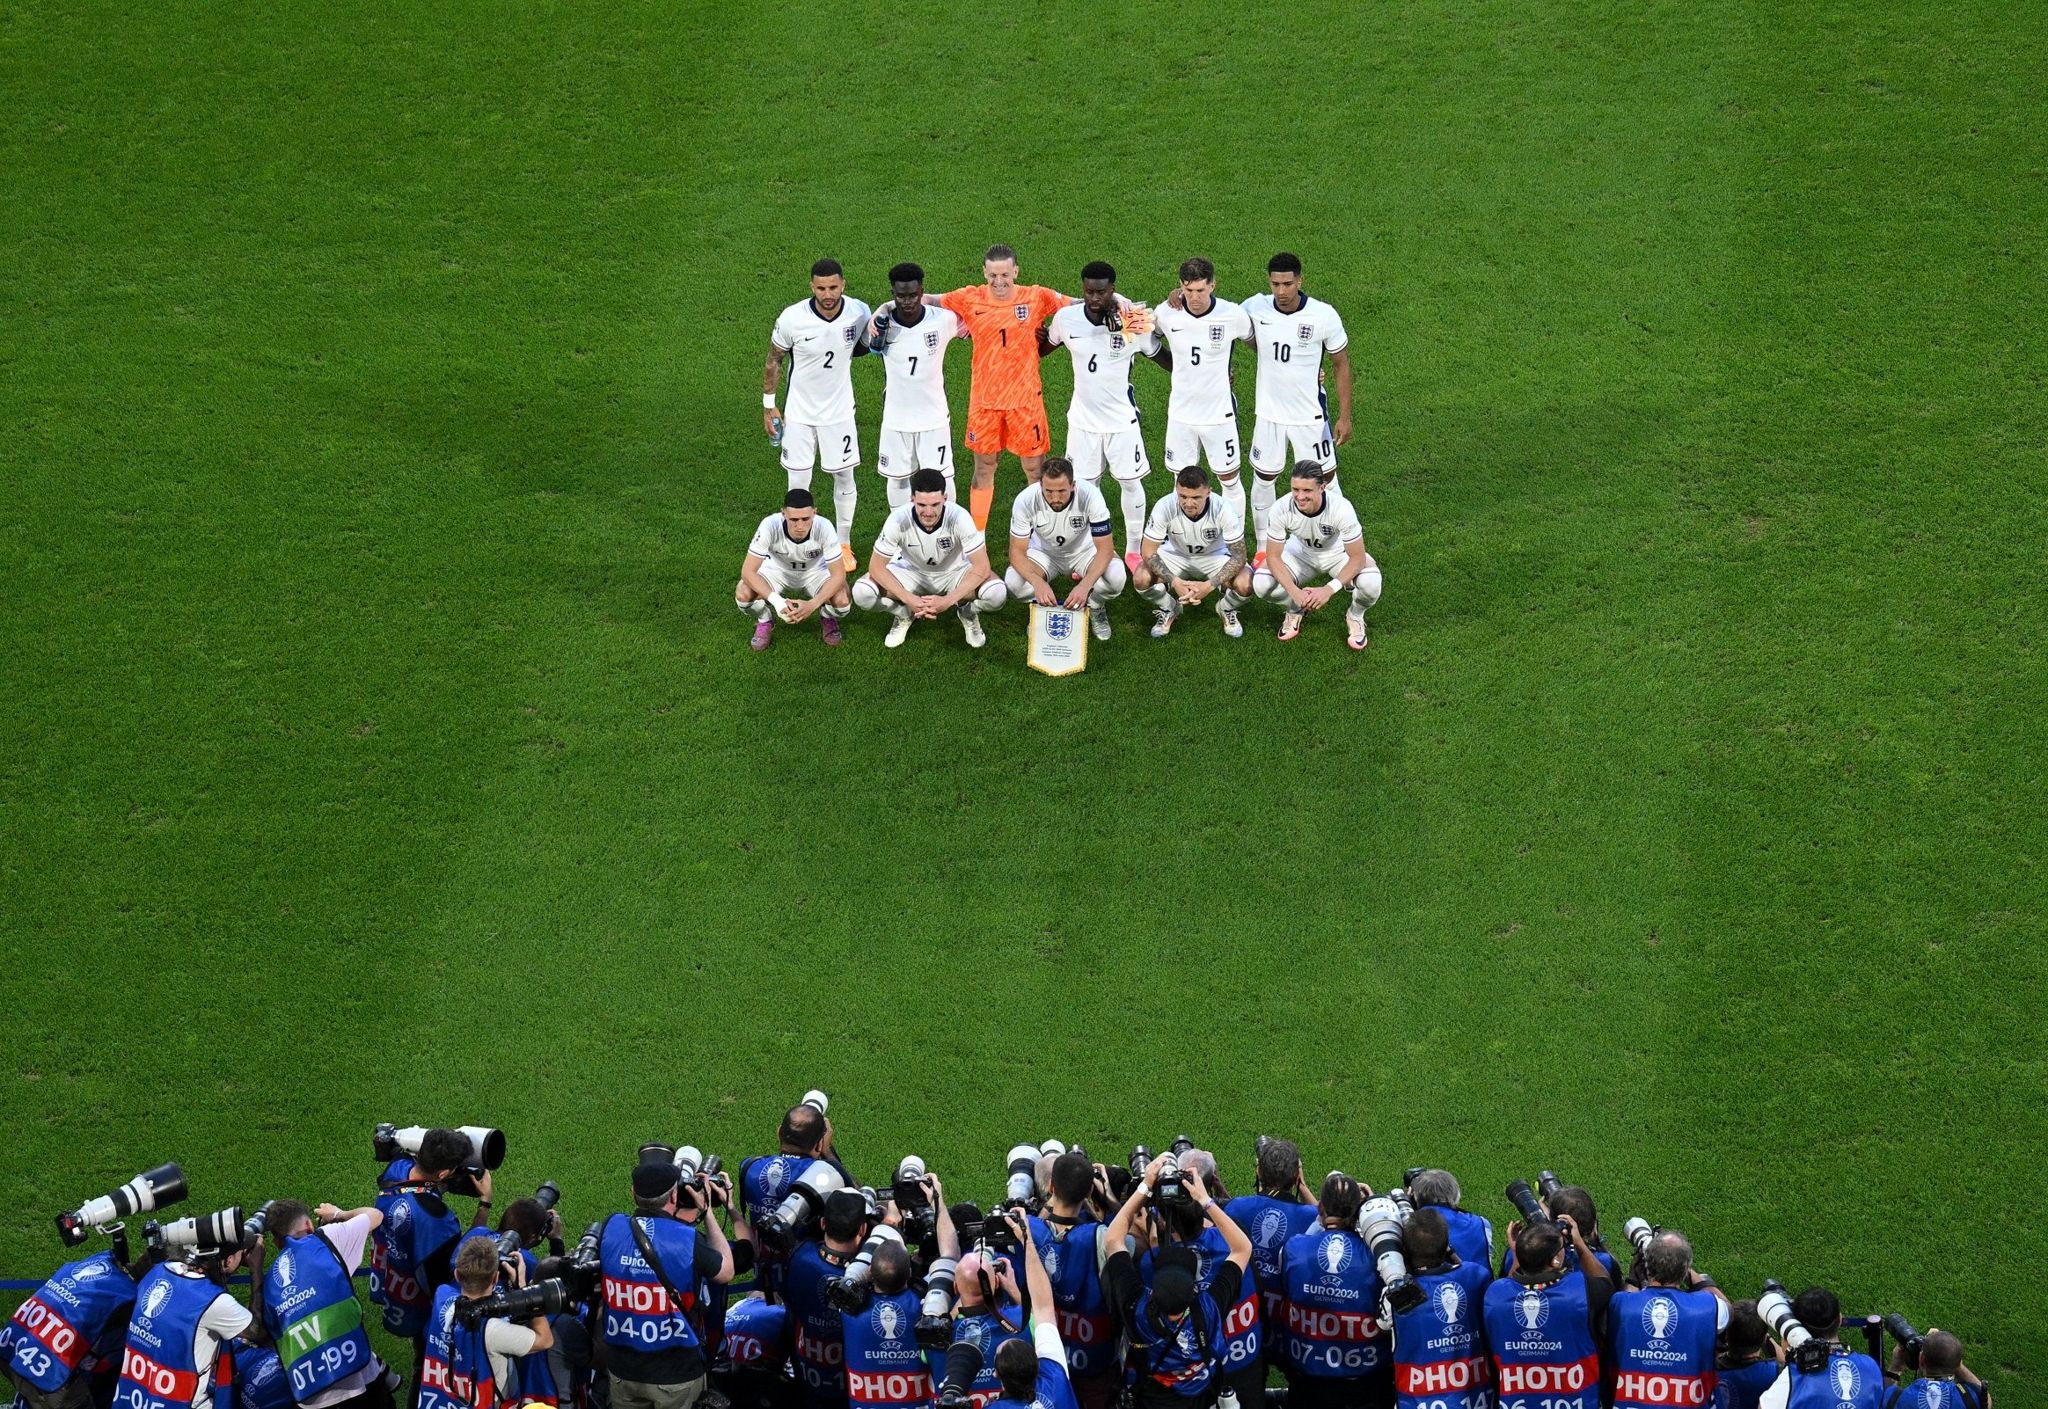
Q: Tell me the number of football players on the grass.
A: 11